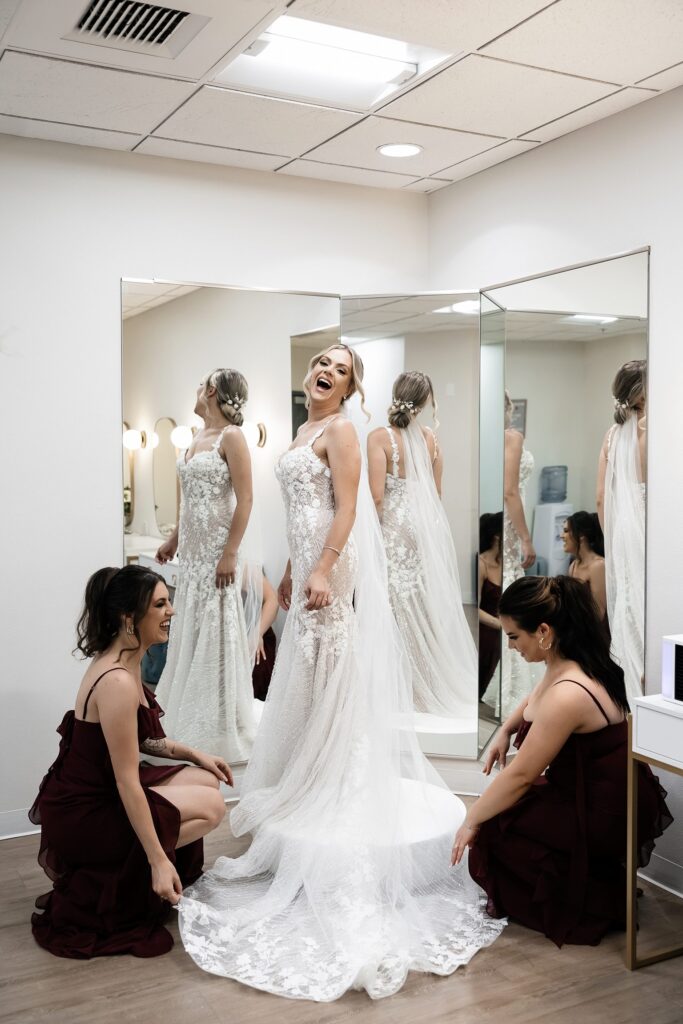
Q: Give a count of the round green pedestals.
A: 0